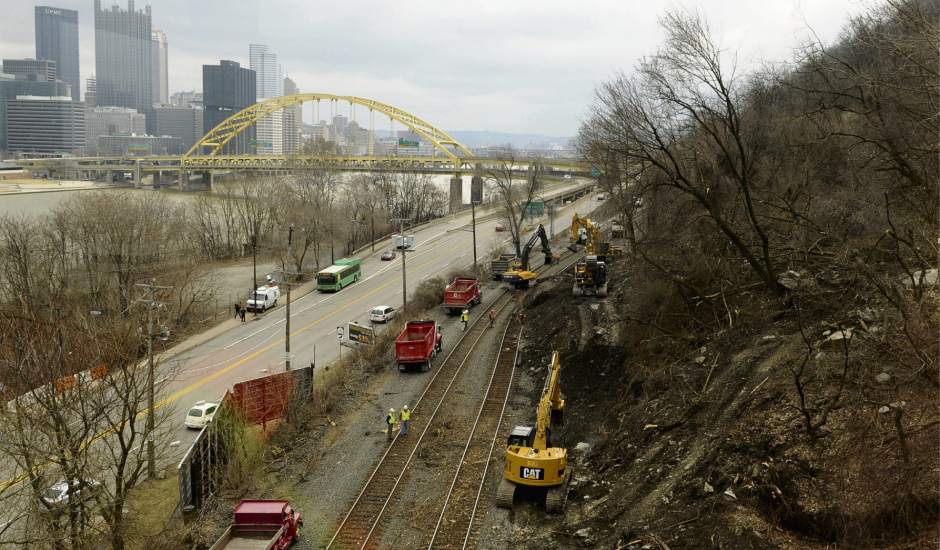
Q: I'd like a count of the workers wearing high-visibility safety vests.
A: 5